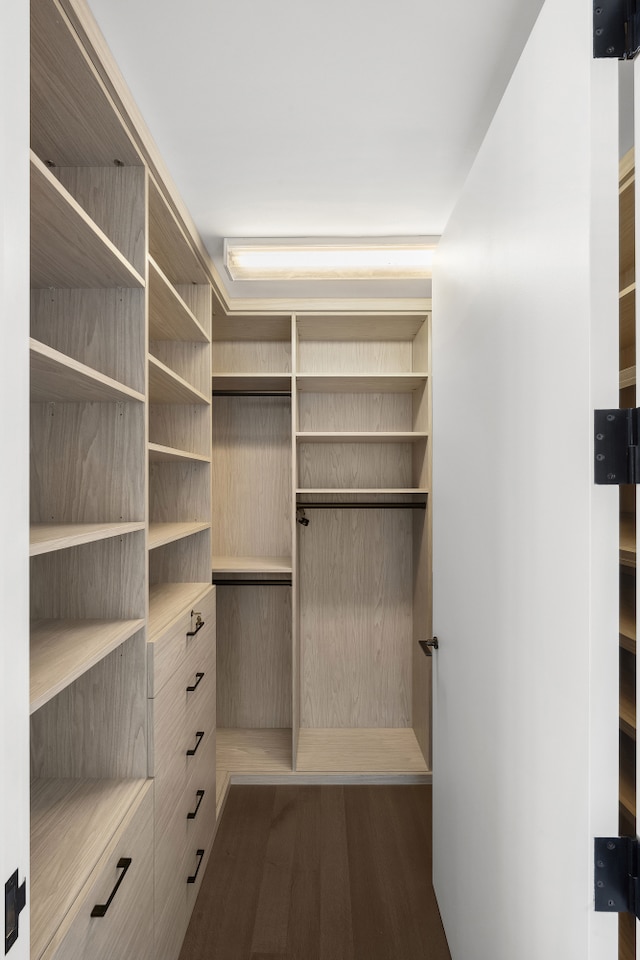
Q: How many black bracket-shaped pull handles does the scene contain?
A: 6